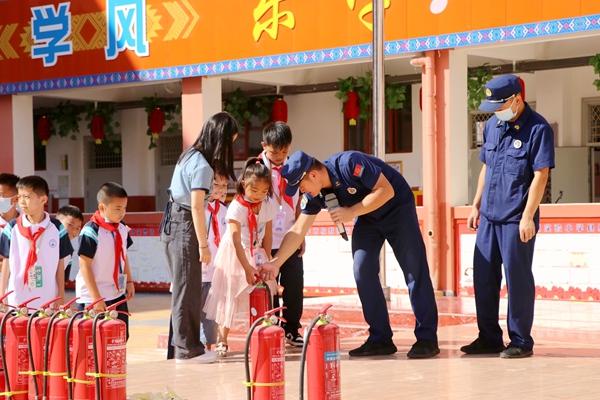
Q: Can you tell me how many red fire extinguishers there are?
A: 9